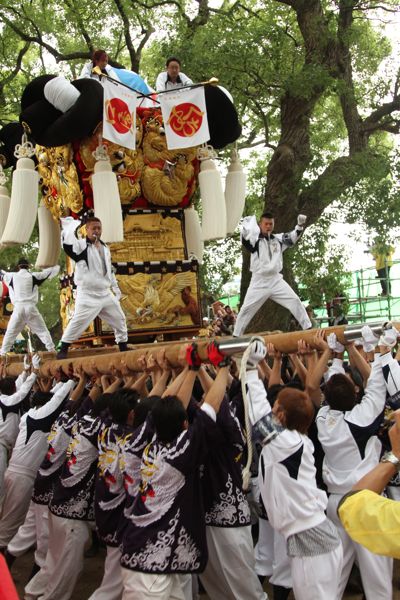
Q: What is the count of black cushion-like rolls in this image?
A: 3